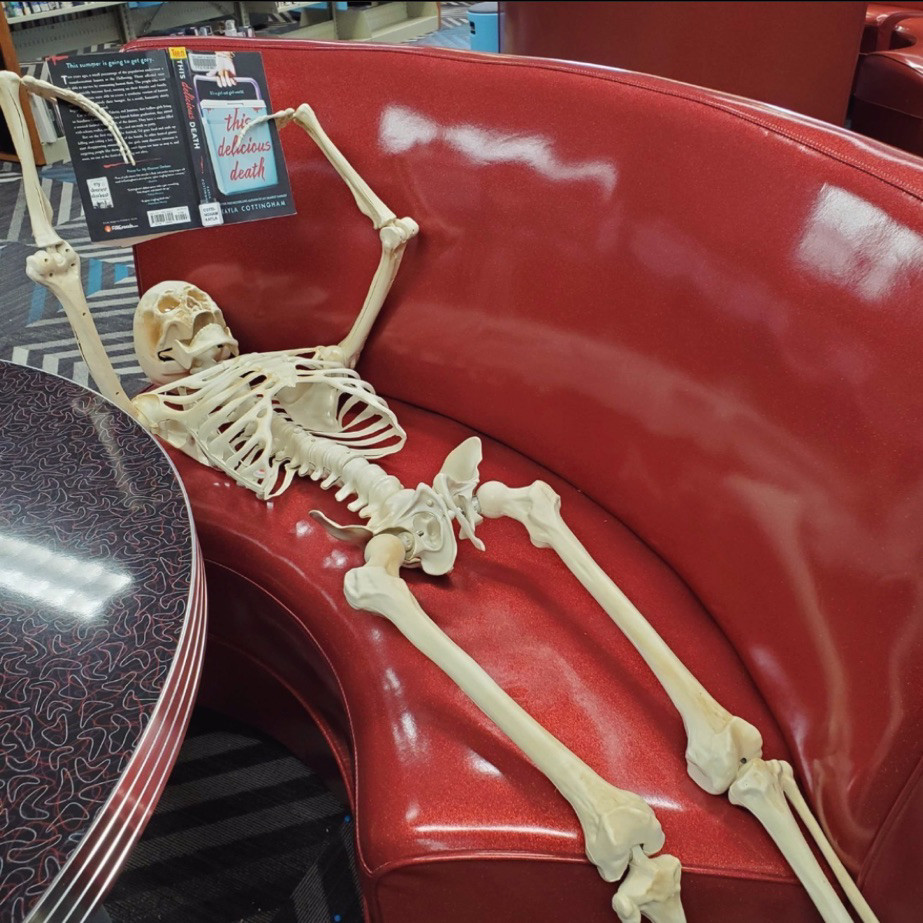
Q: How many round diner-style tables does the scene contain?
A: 1